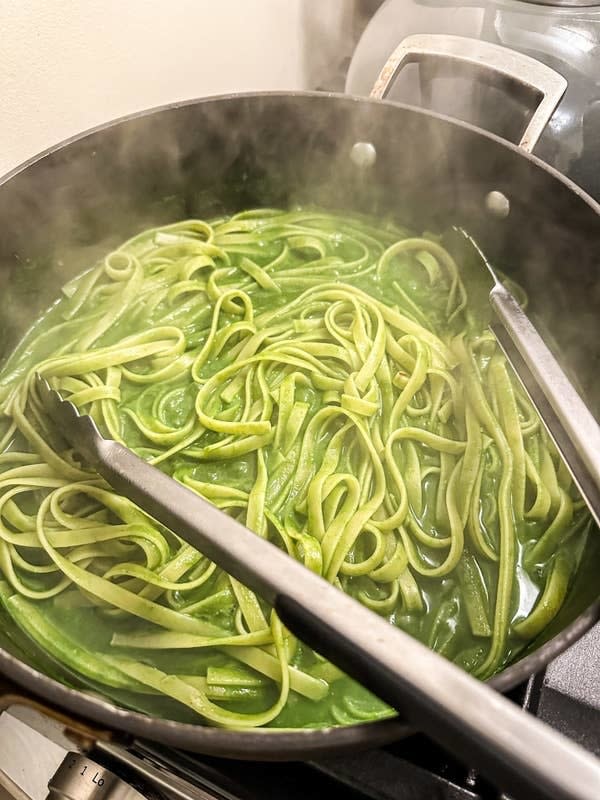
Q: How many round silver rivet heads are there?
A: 2